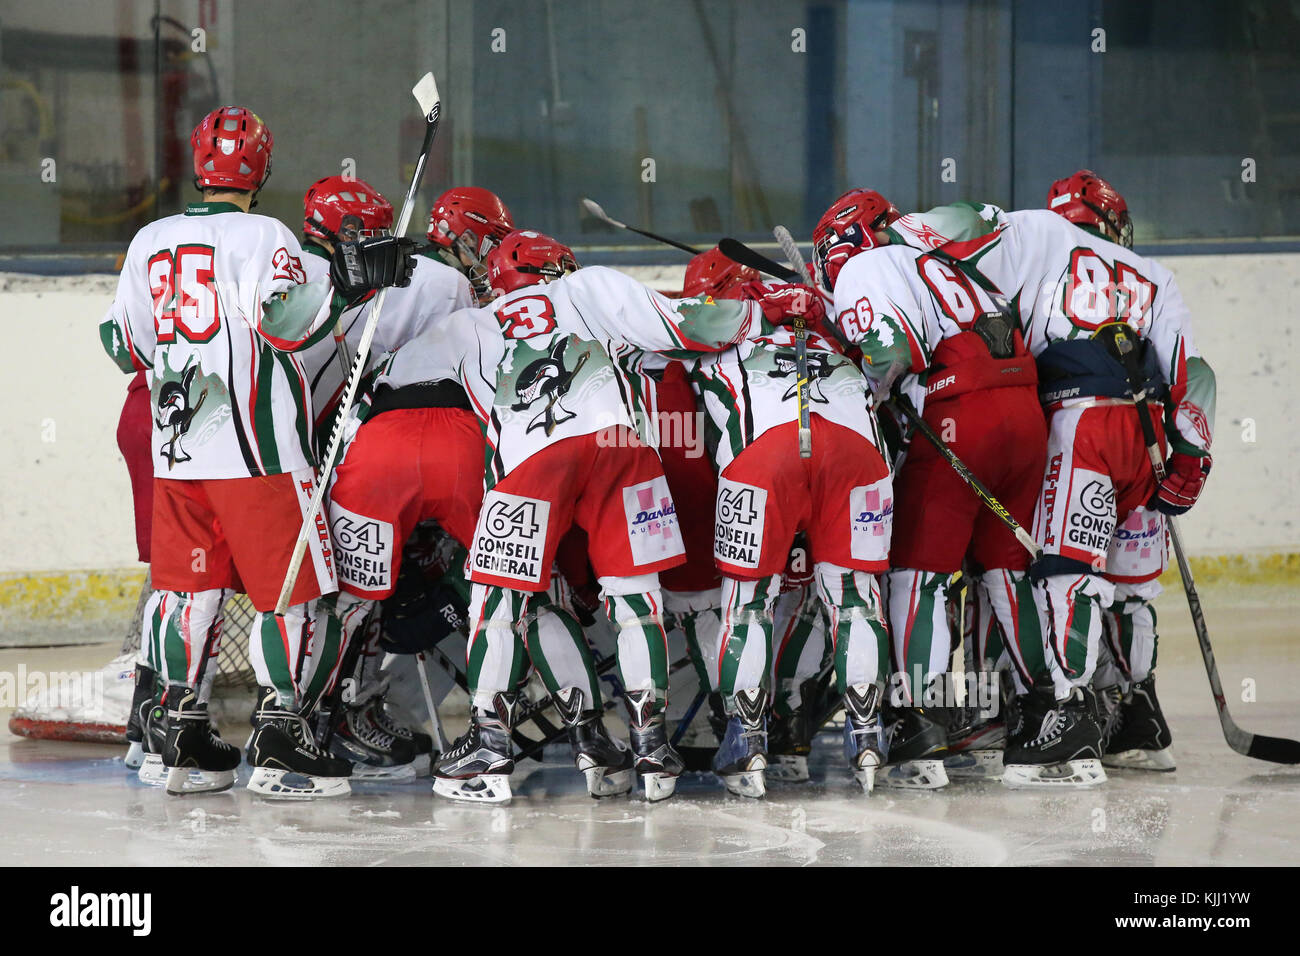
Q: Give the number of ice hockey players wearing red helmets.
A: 7